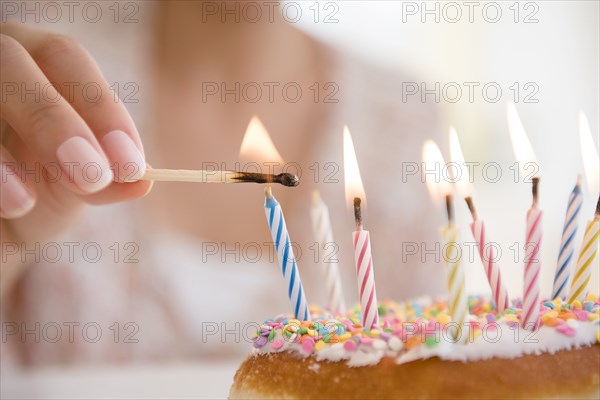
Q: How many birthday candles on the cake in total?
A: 8